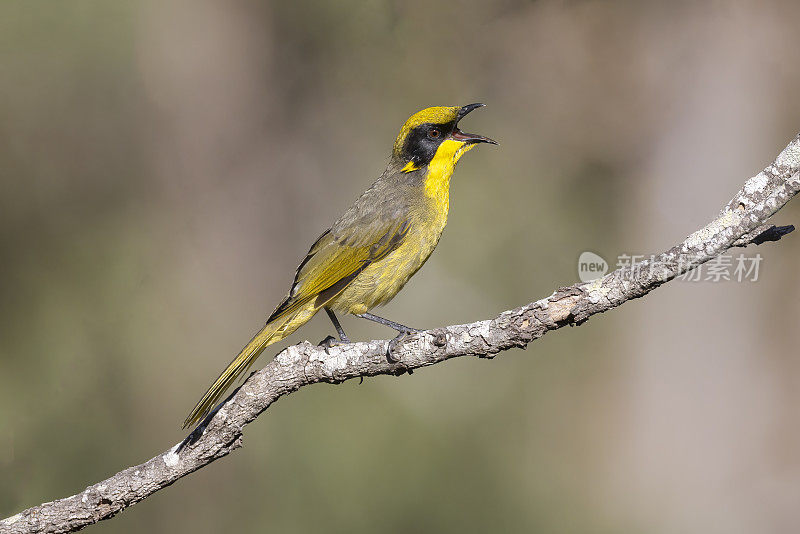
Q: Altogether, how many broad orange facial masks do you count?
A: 0